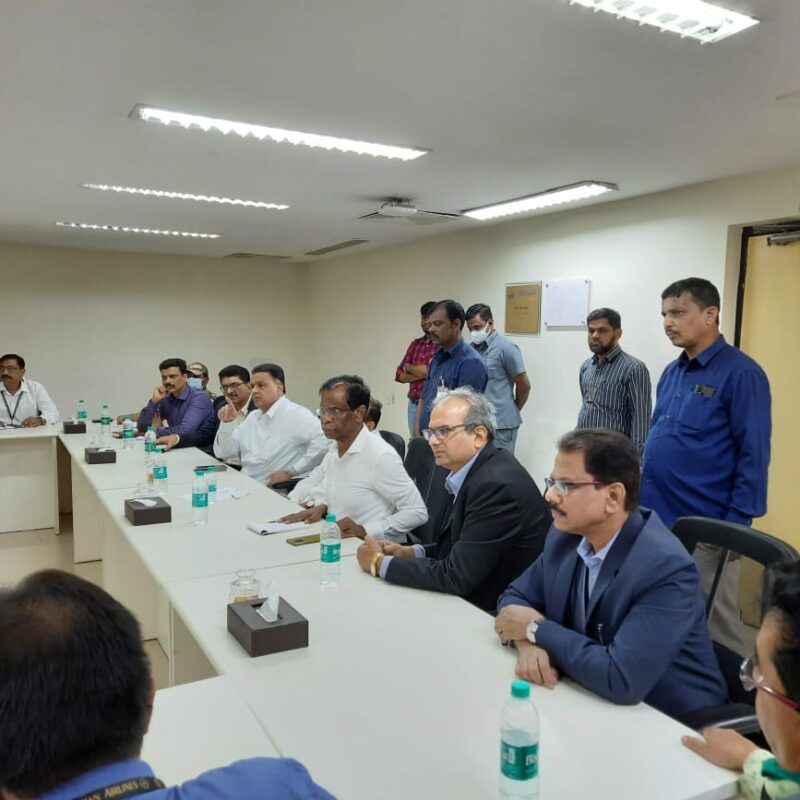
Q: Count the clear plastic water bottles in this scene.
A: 9